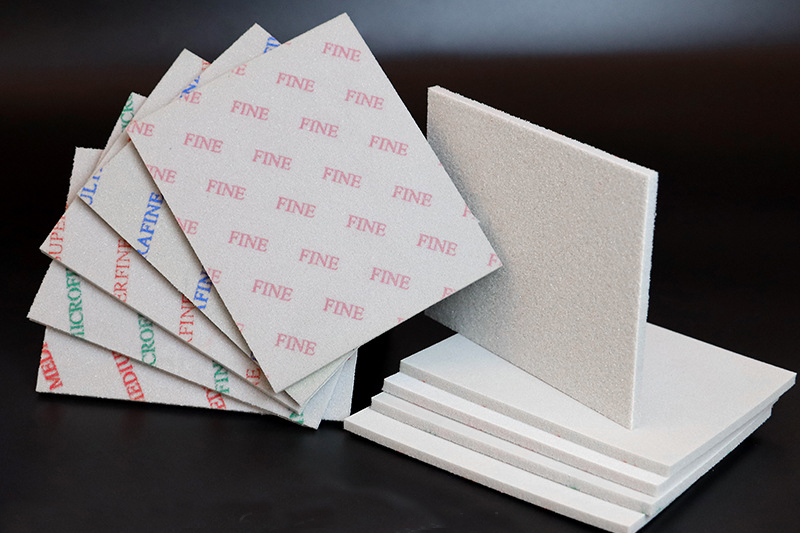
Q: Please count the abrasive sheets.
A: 10